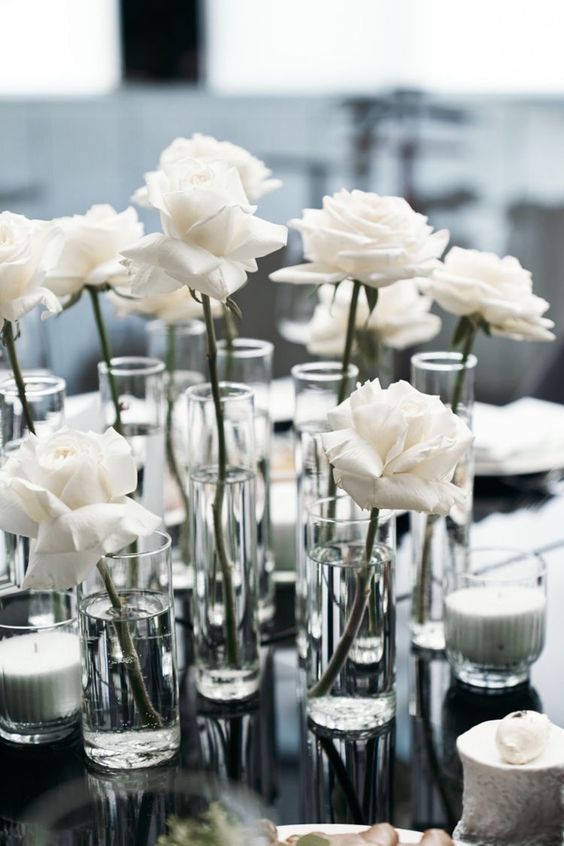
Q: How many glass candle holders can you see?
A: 2